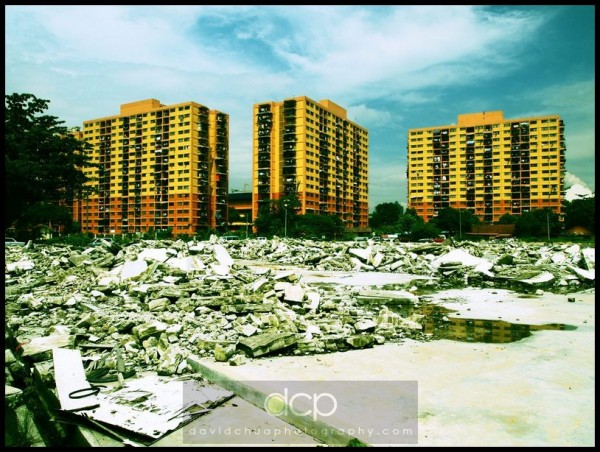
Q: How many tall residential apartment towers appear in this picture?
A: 3